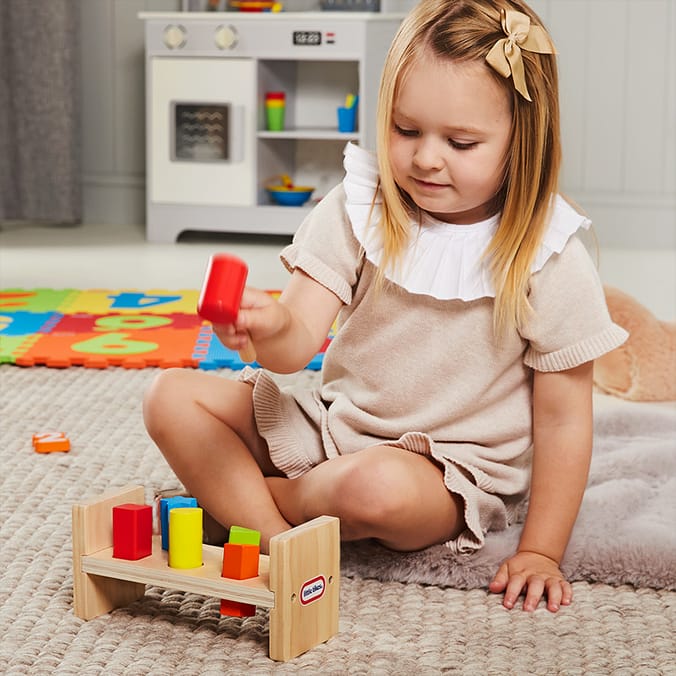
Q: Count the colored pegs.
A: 5